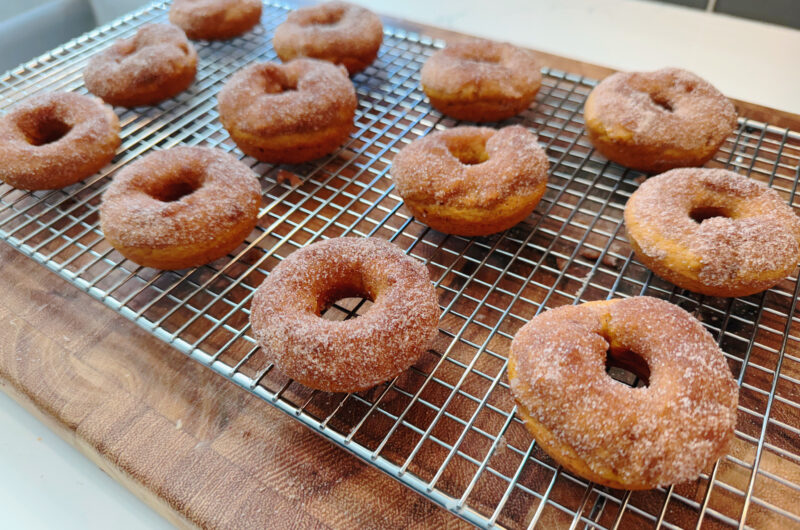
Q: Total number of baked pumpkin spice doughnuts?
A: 12